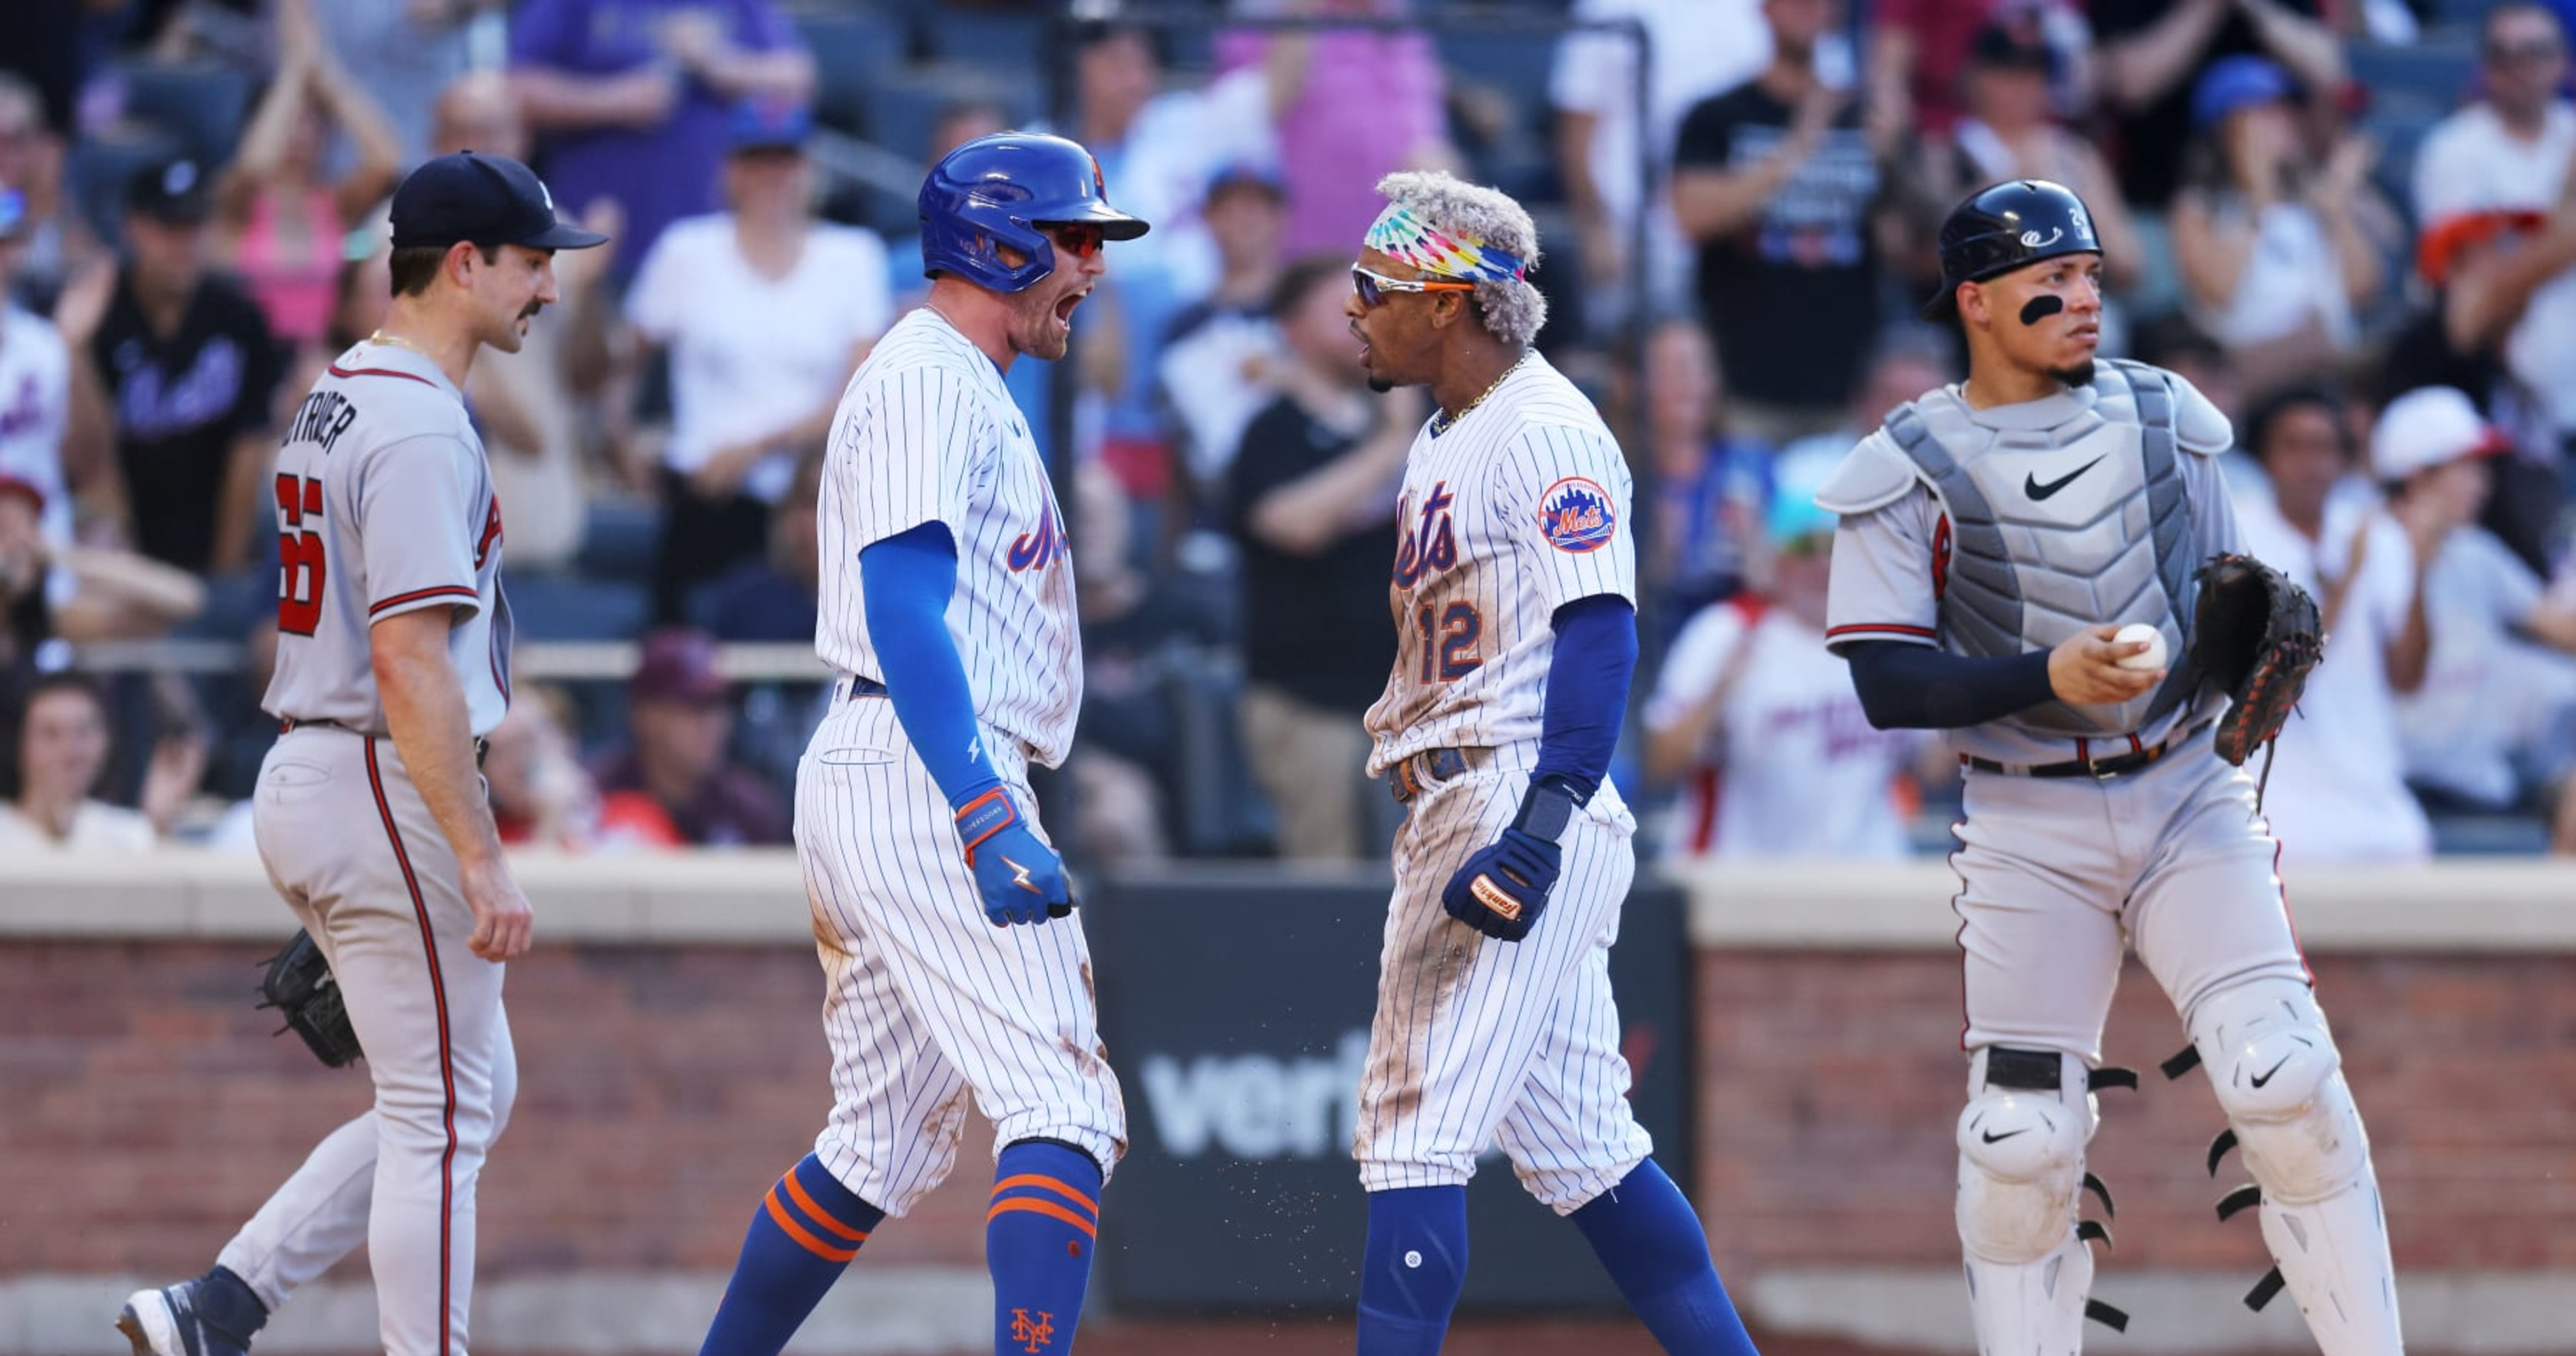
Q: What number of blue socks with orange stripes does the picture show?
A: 2